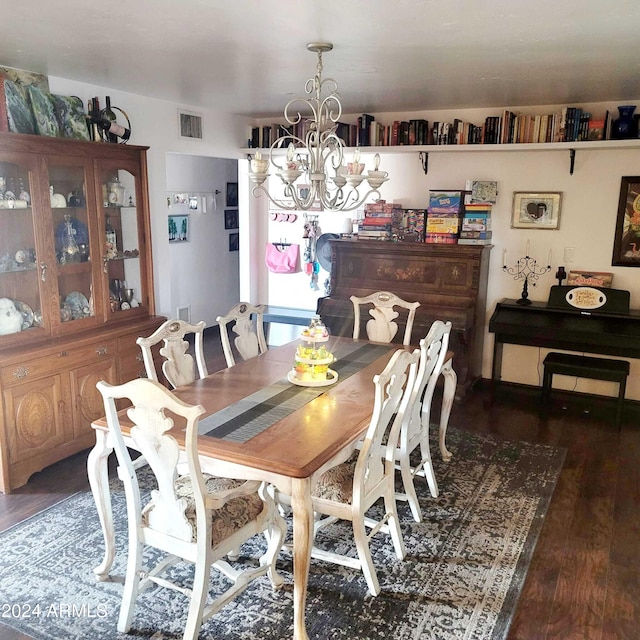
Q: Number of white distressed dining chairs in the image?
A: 6